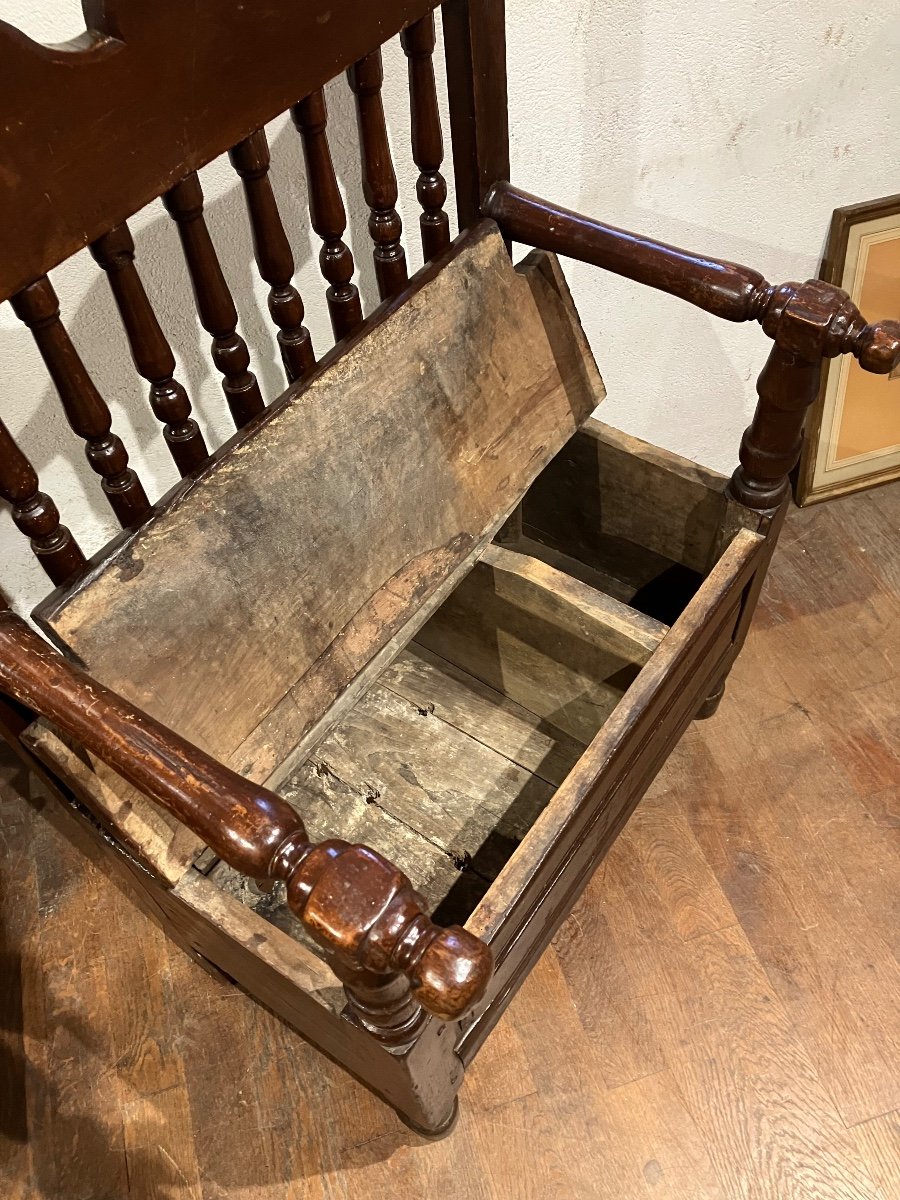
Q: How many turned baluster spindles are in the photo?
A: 8